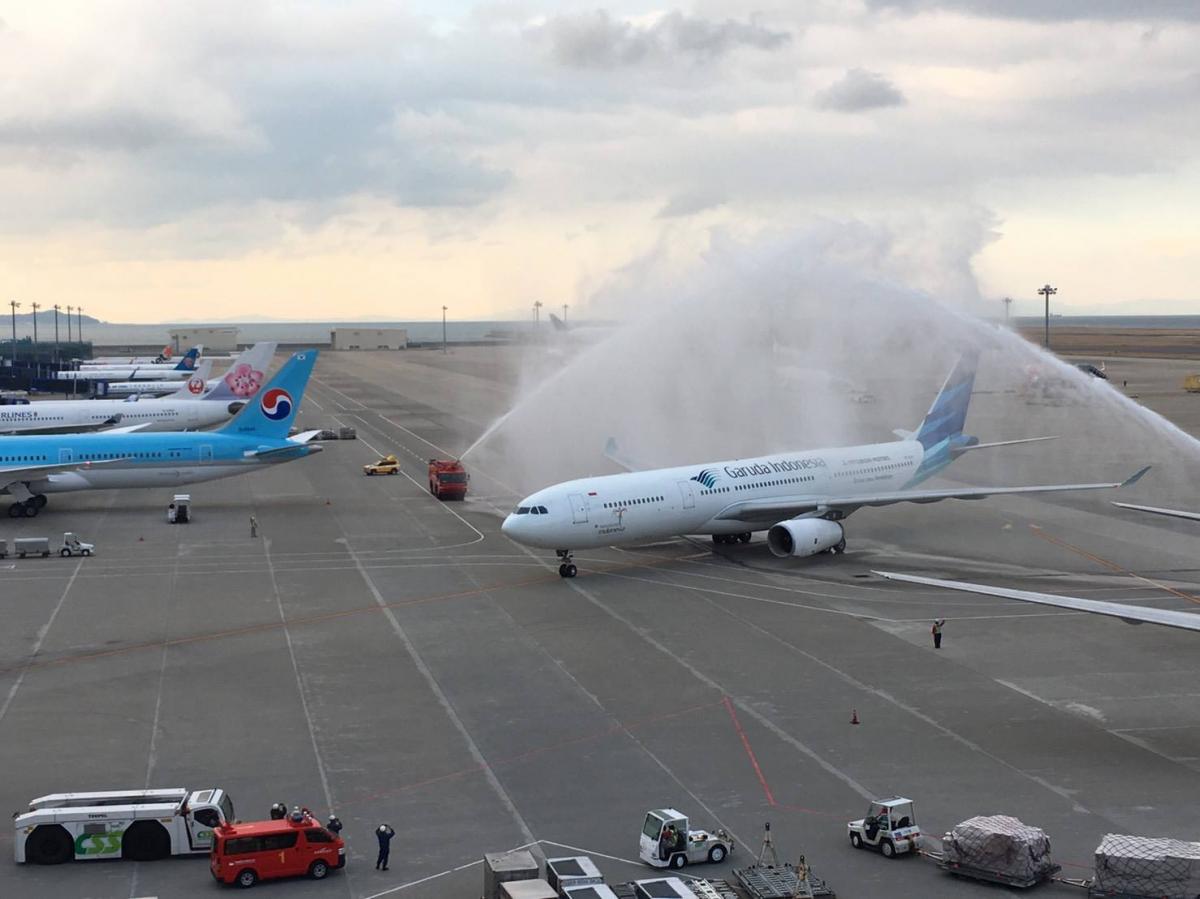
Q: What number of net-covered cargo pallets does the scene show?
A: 2